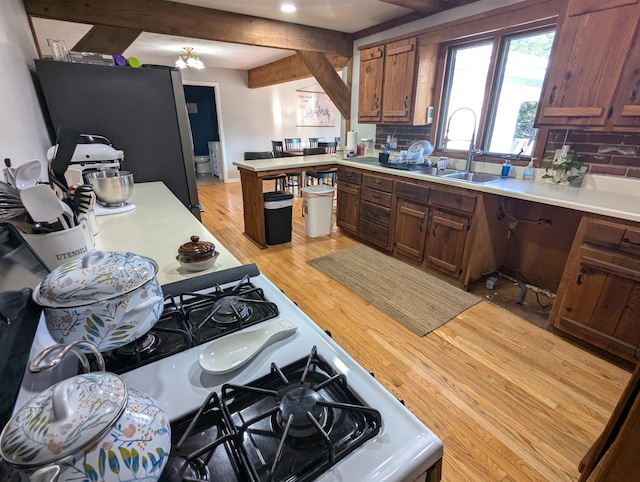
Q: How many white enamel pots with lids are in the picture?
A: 2